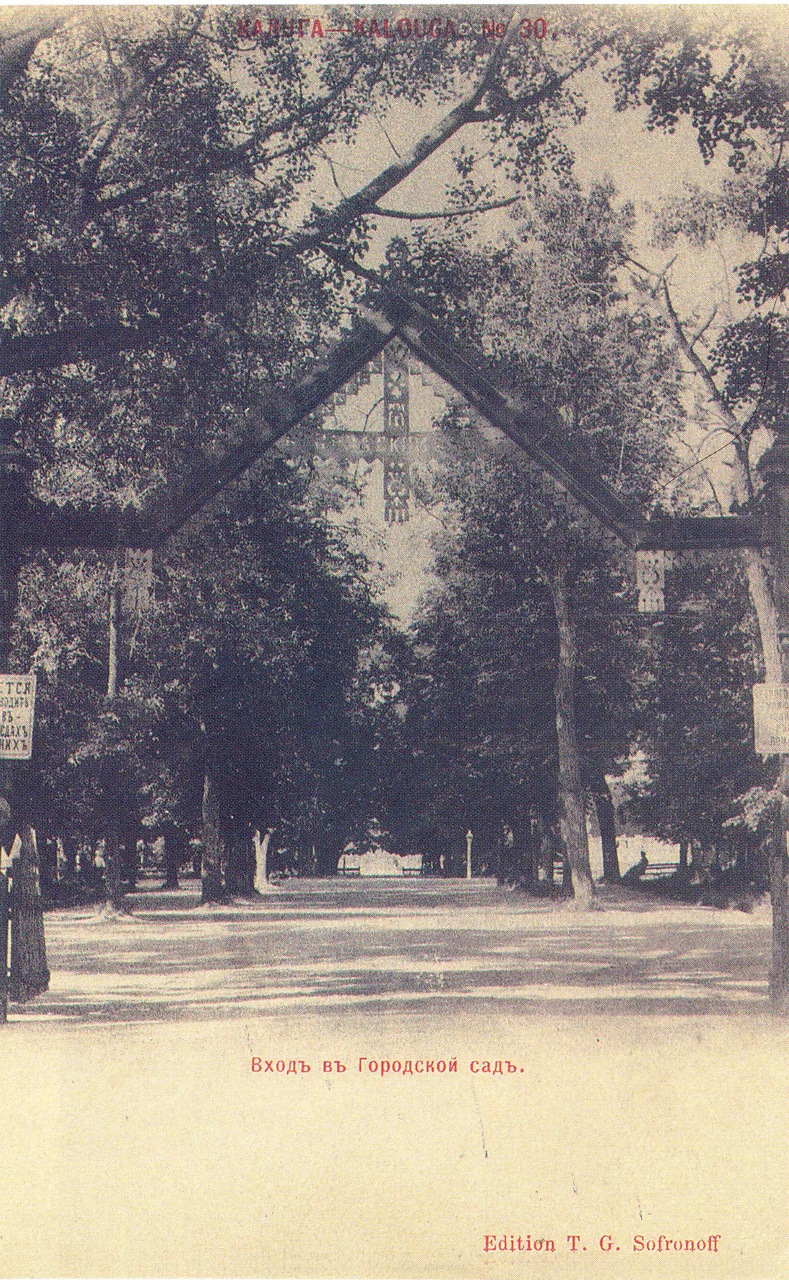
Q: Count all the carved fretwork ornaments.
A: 3